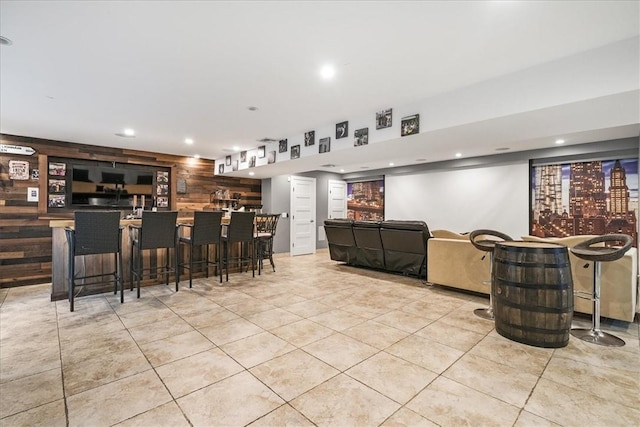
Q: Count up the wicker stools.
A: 4